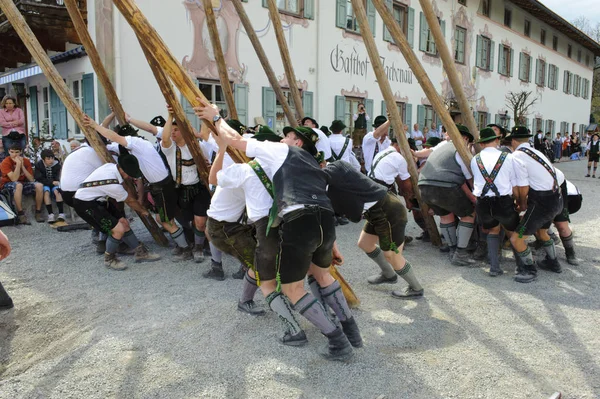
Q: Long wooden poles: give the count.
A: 10